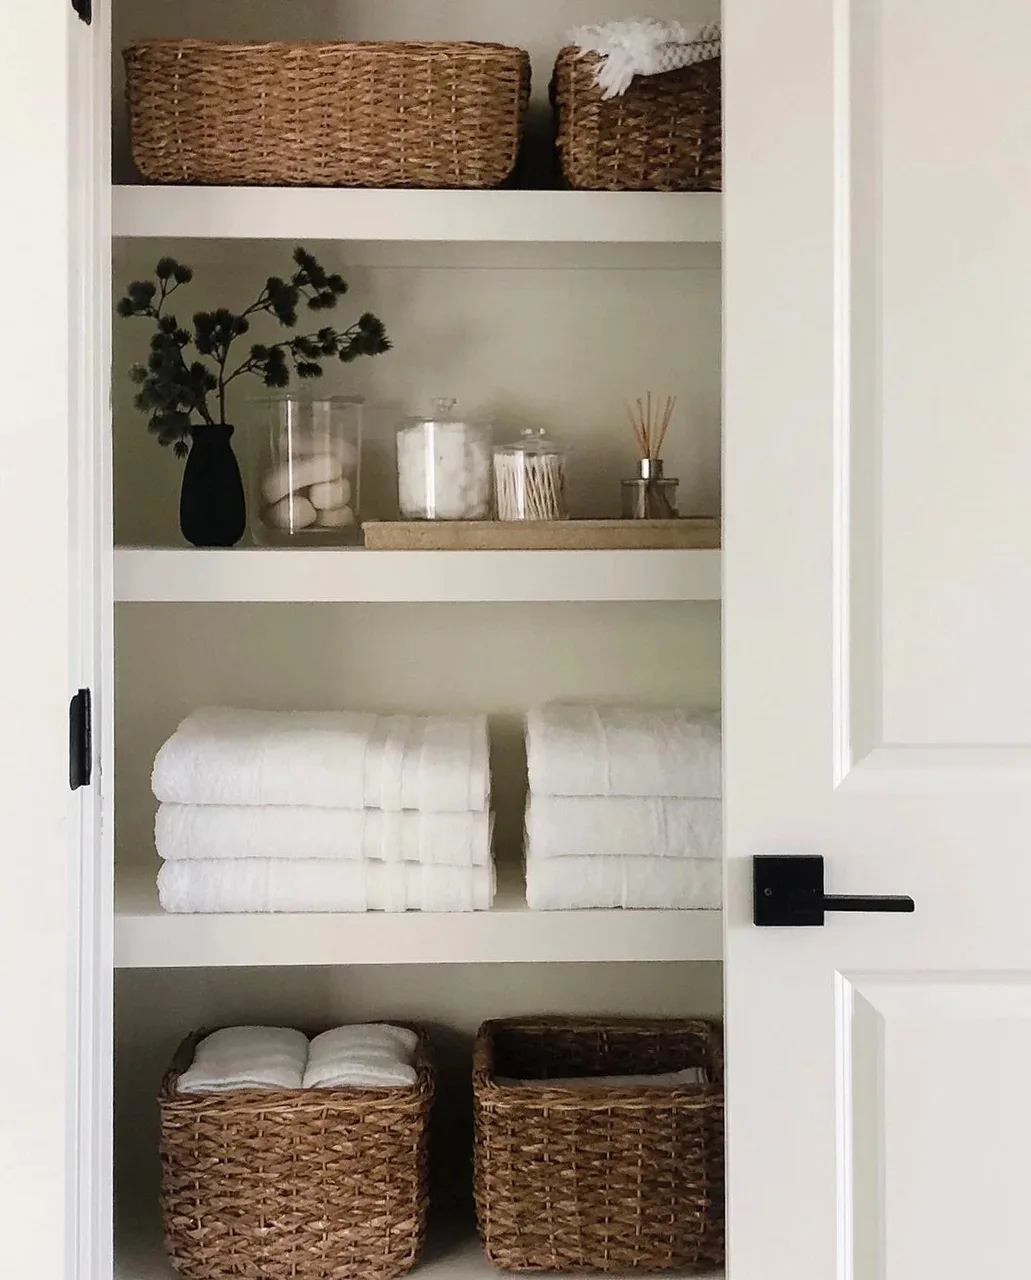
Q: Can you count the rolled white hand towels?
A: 2